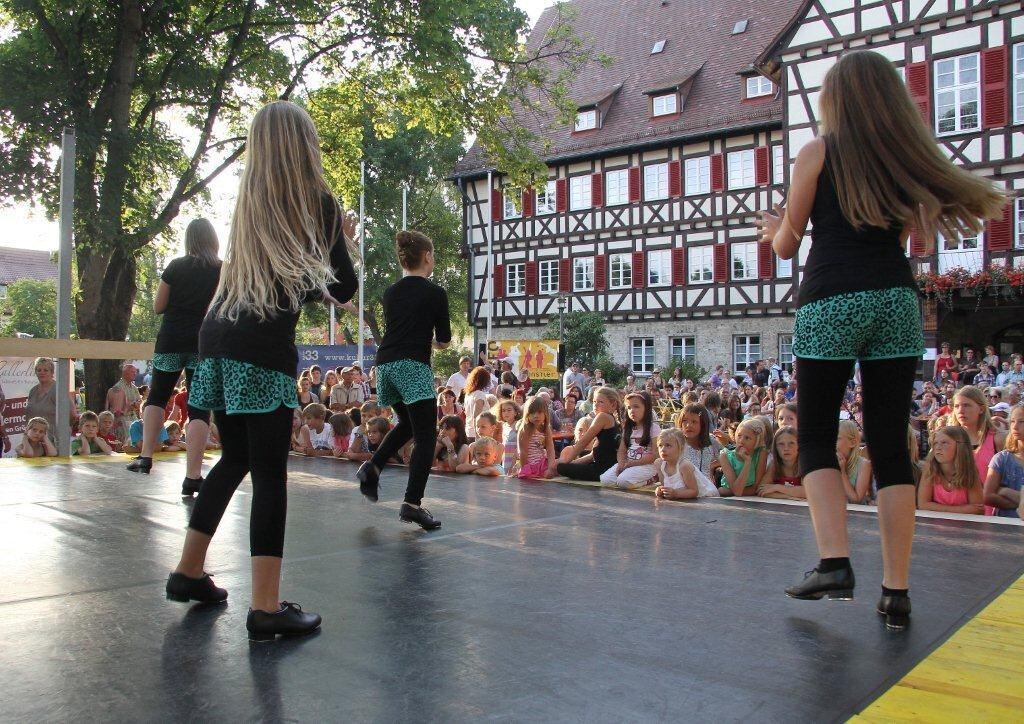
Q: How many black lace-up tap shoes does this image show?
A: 8